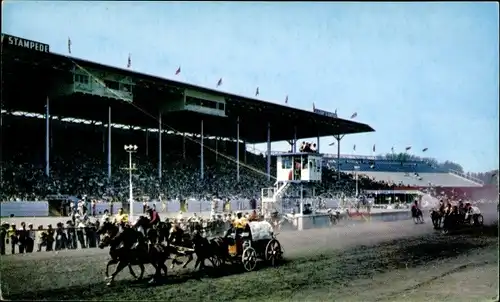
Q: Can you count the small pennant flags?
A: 15